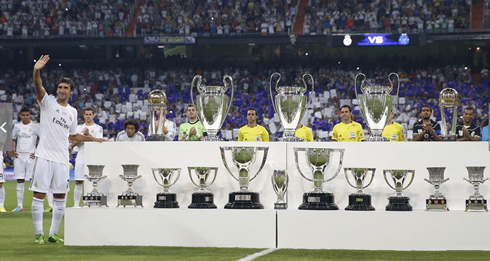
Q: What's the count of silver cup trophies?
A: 14